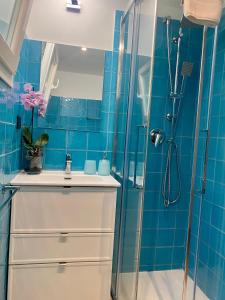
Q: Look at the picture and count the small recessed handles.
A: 3